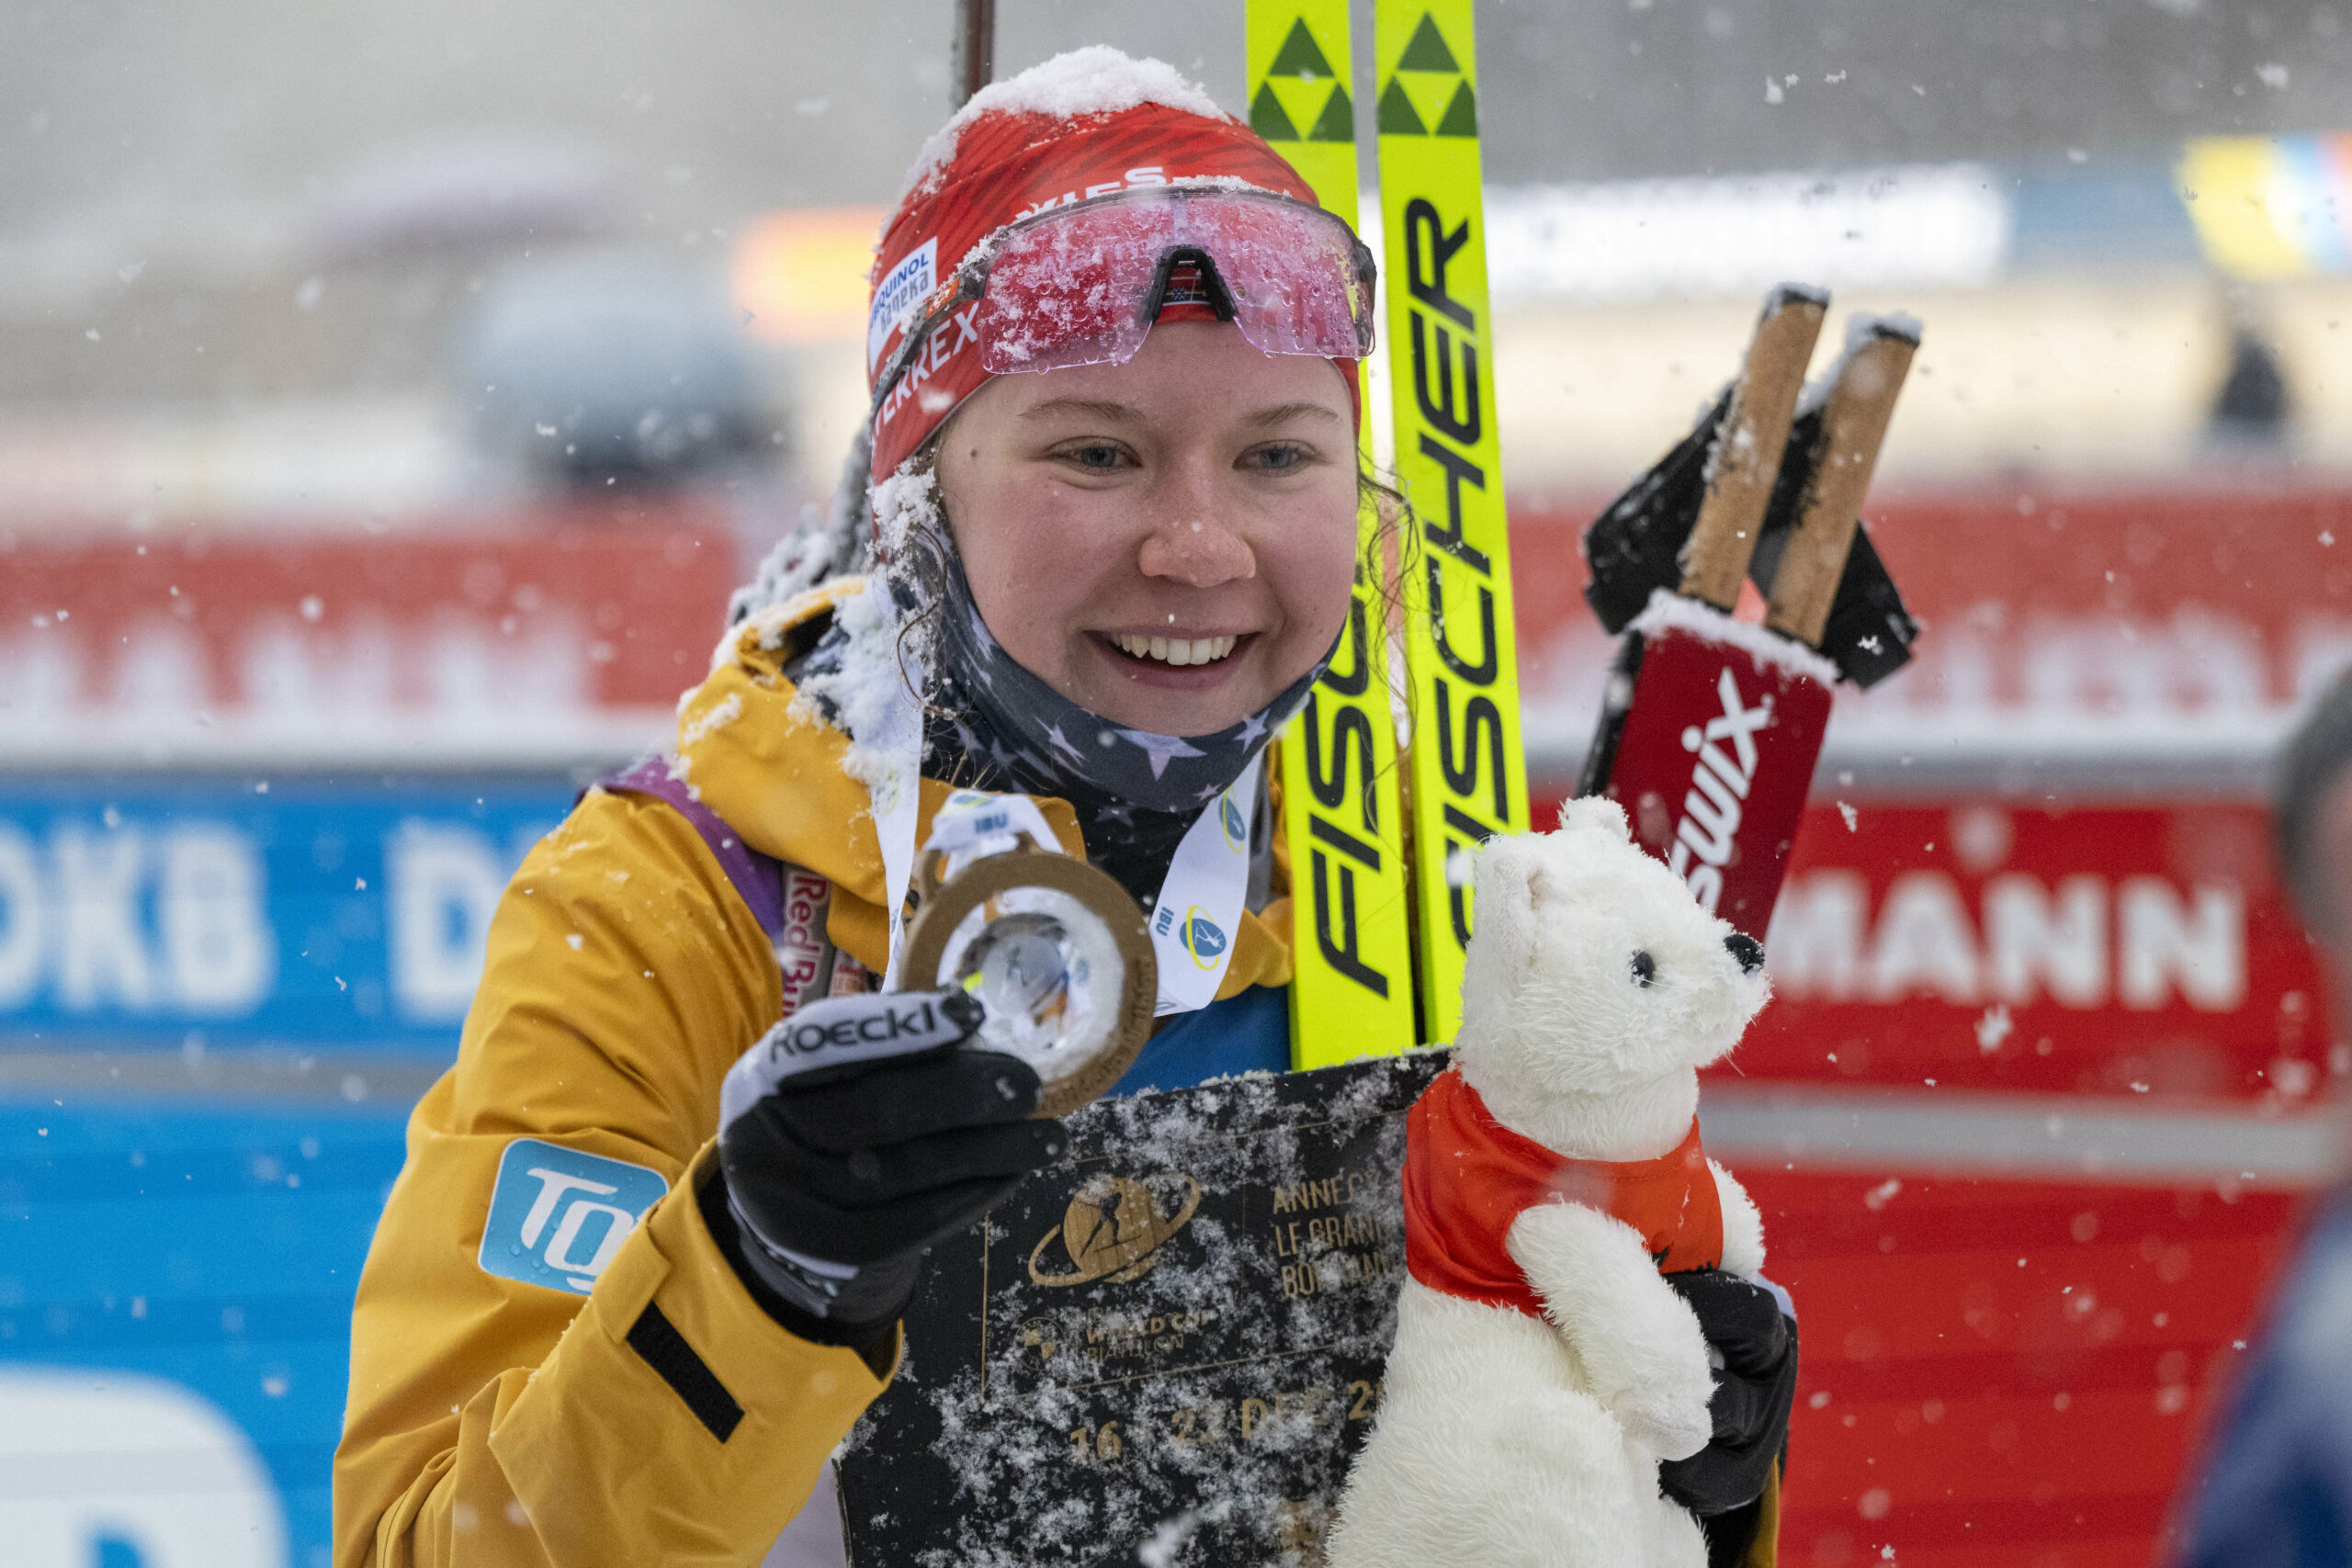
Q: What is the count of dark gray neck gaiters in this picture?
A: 1